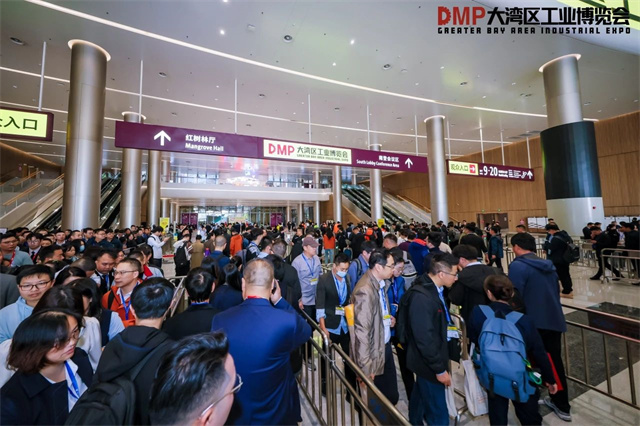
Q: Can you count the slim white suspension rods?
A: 10